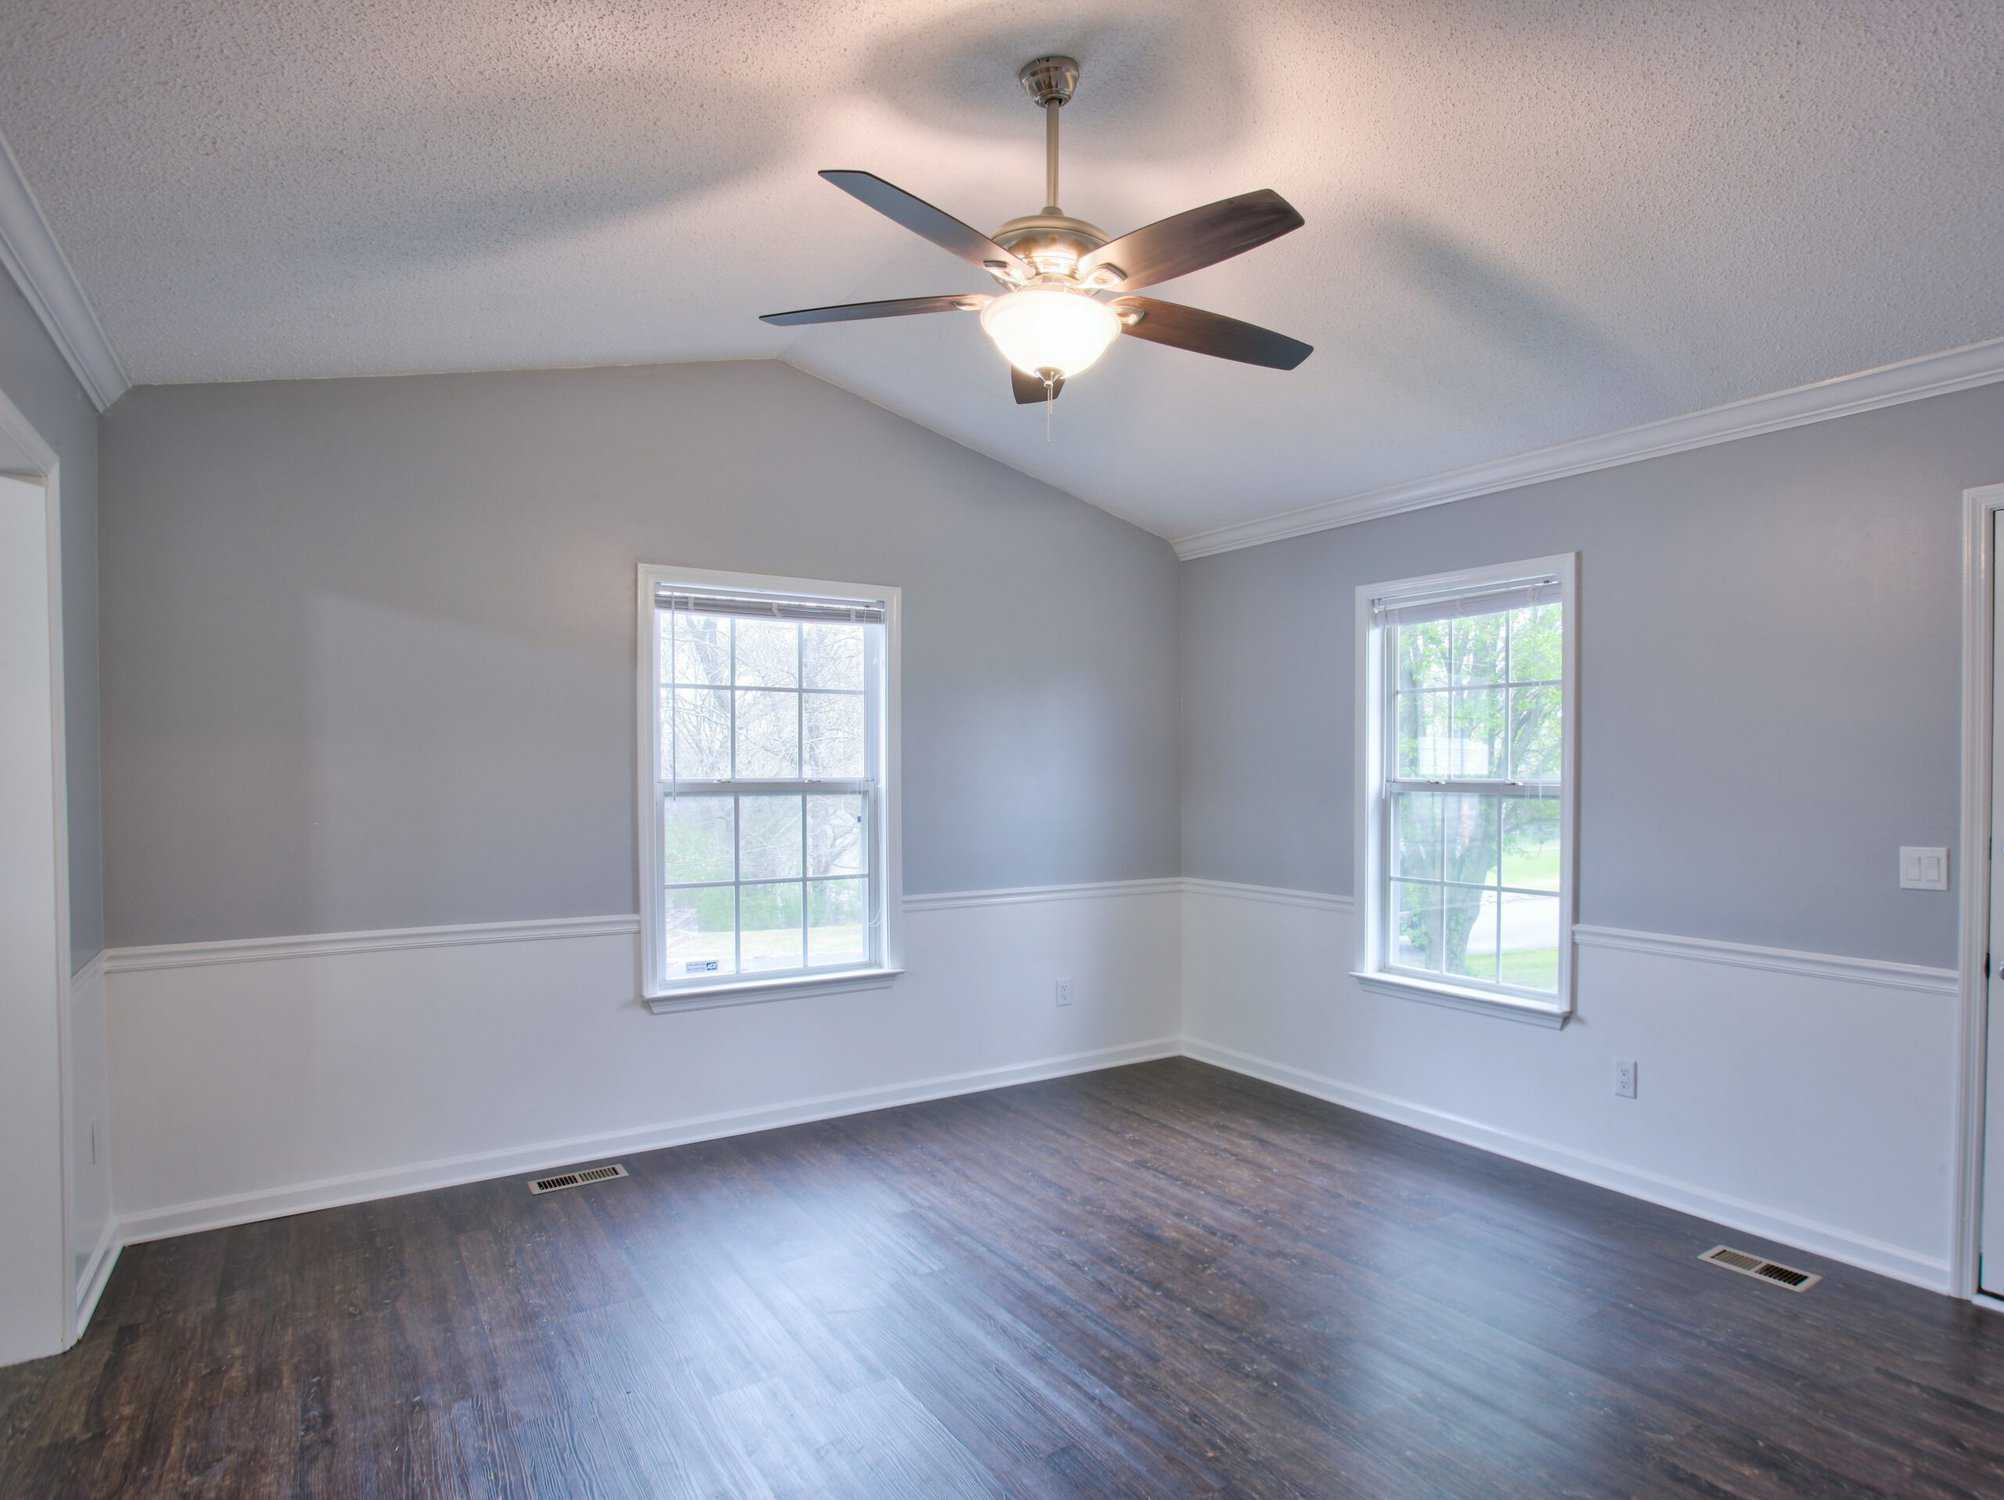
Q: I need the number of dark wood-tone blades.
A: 5